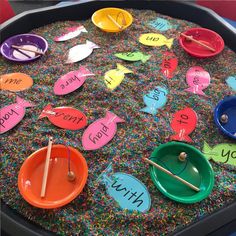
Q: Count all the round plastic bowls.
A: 6